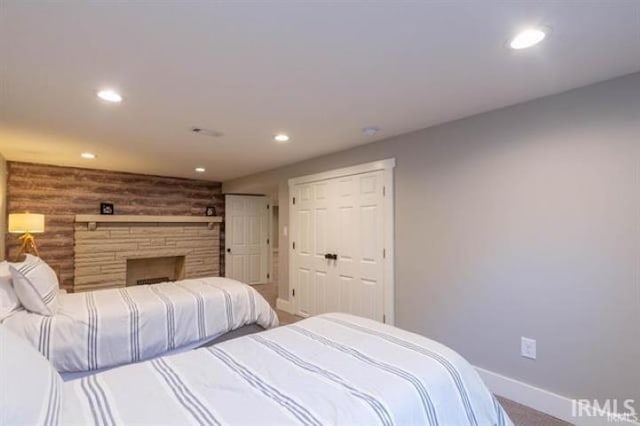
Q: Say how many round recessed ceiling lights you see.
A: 5